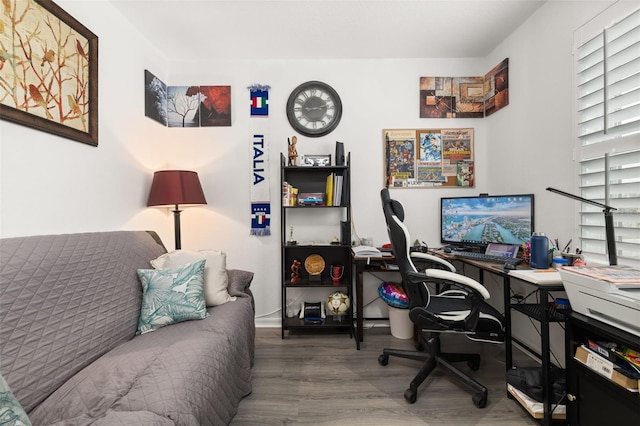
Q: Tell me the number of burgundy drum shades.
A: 1